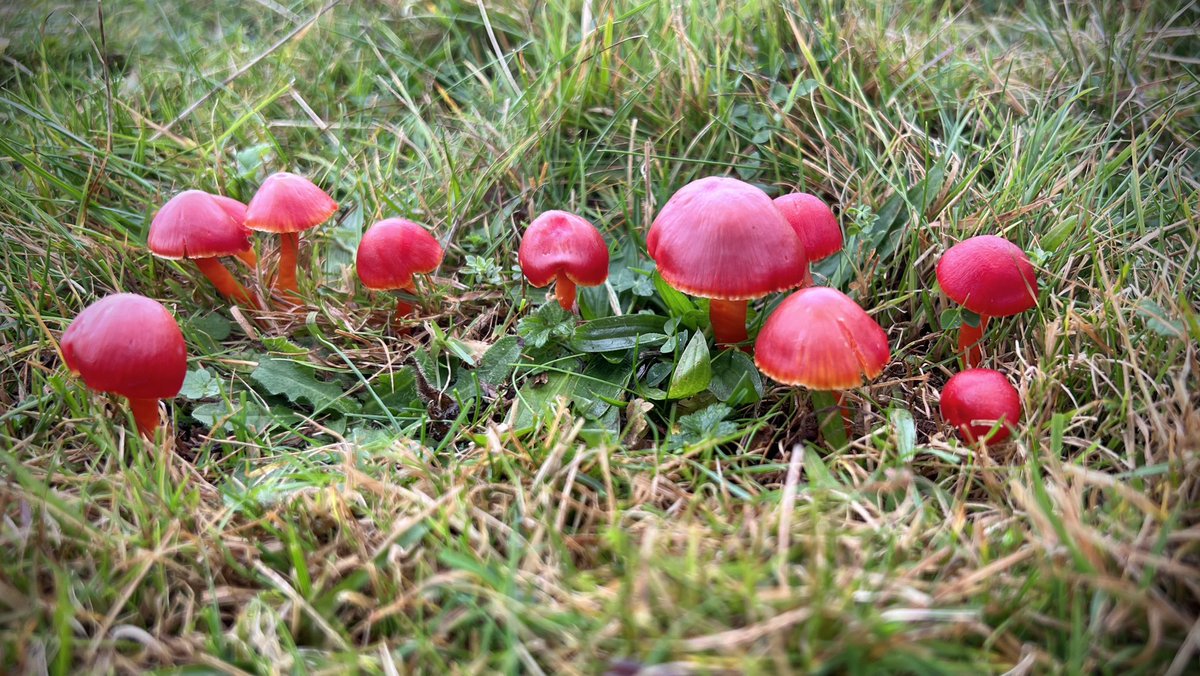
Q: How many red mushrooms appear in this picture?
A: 11